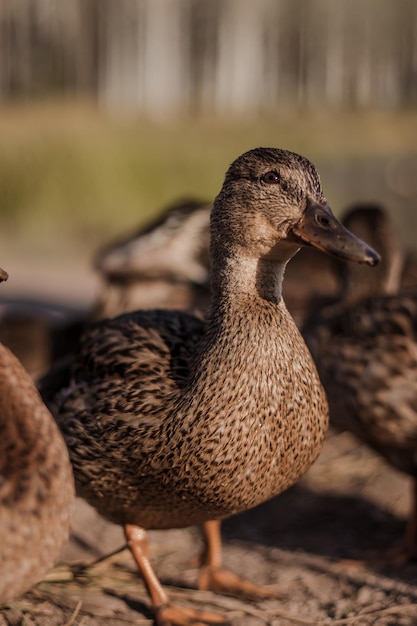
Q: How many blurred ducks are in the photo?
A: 3